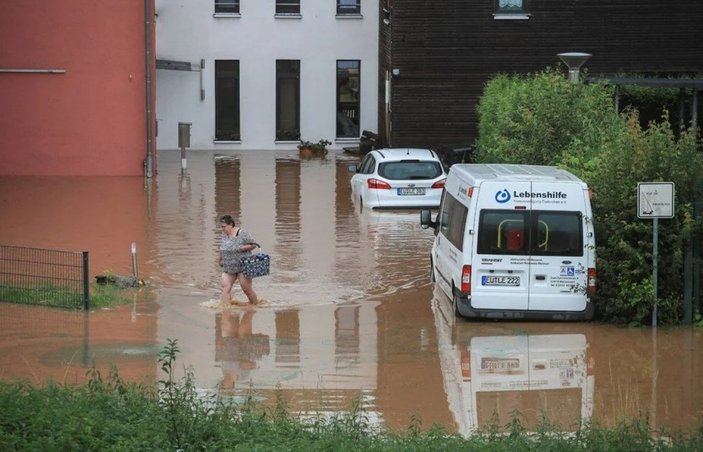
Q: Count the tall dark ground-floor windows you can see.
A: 3